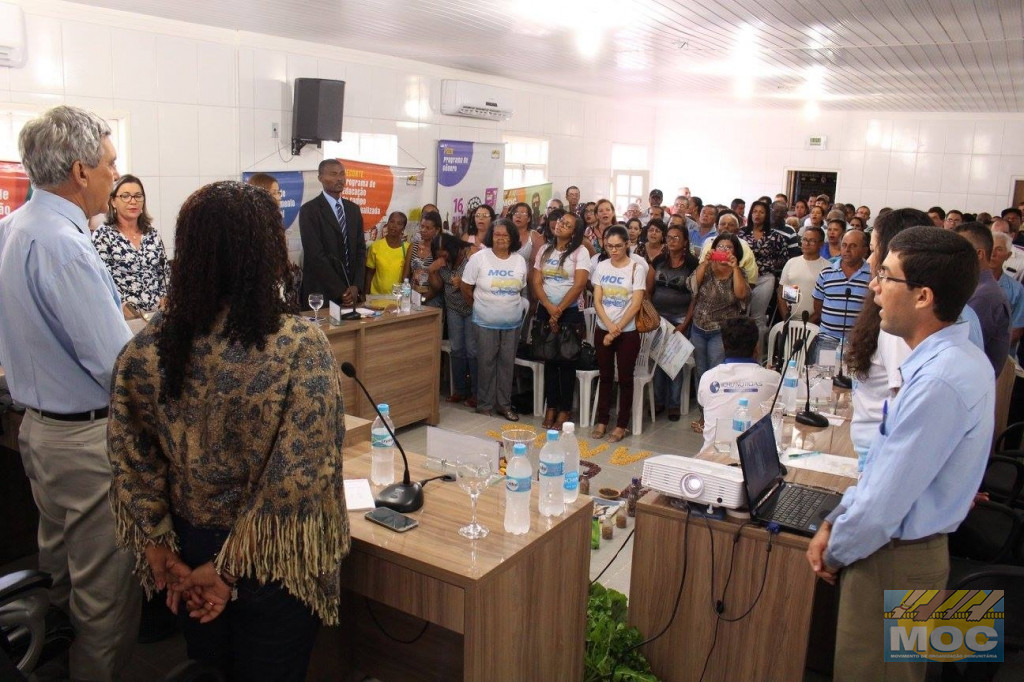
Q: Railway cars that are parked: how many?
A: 0